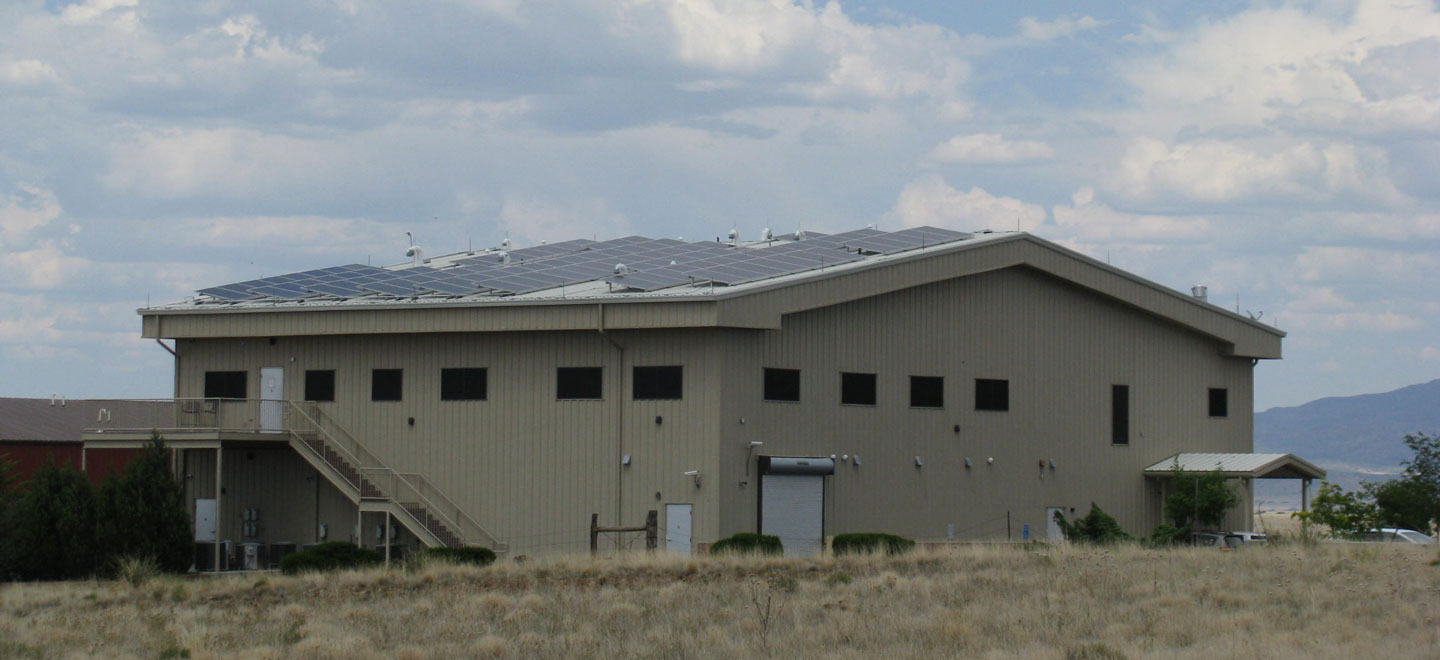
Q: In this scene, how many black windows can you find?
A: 12